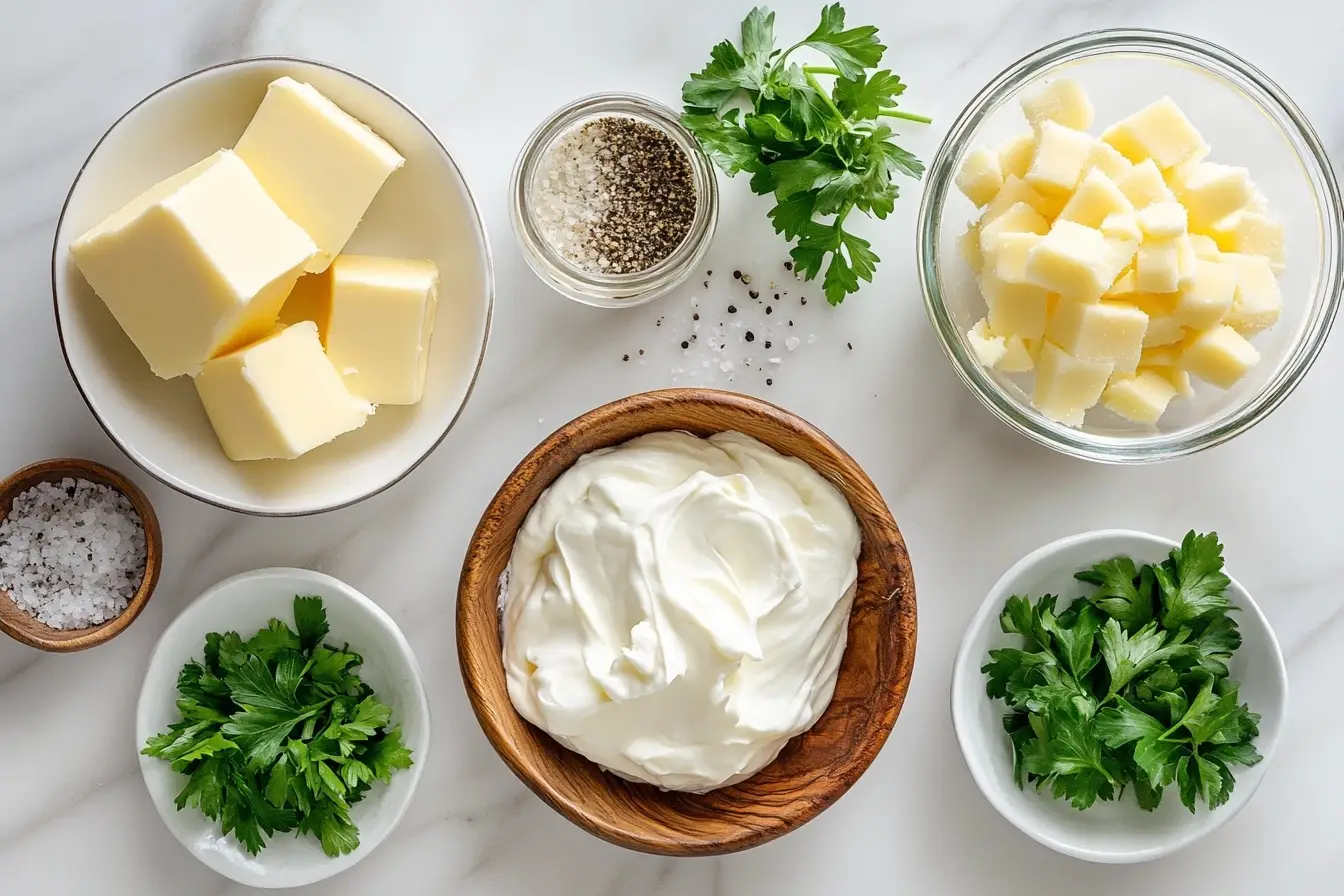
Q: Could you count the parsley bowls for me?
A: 2